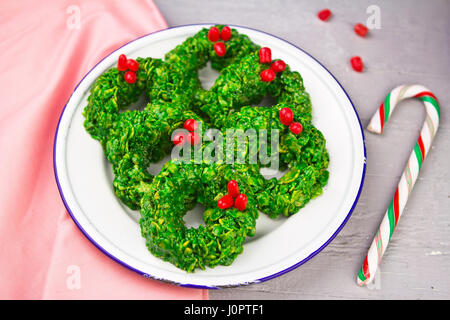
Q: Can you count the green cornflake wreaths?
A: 6